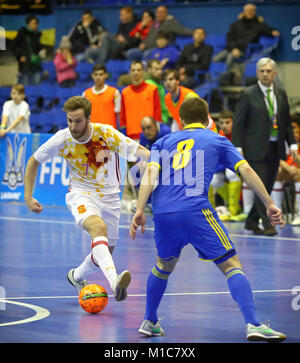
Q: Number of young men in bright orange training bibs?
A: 3